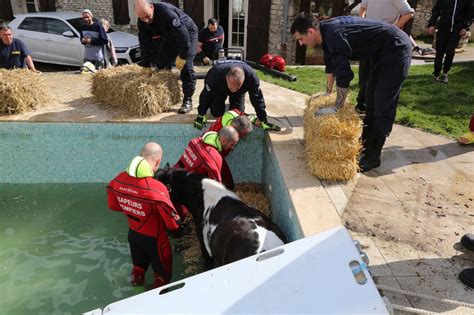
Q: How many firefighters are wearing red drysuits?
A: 3